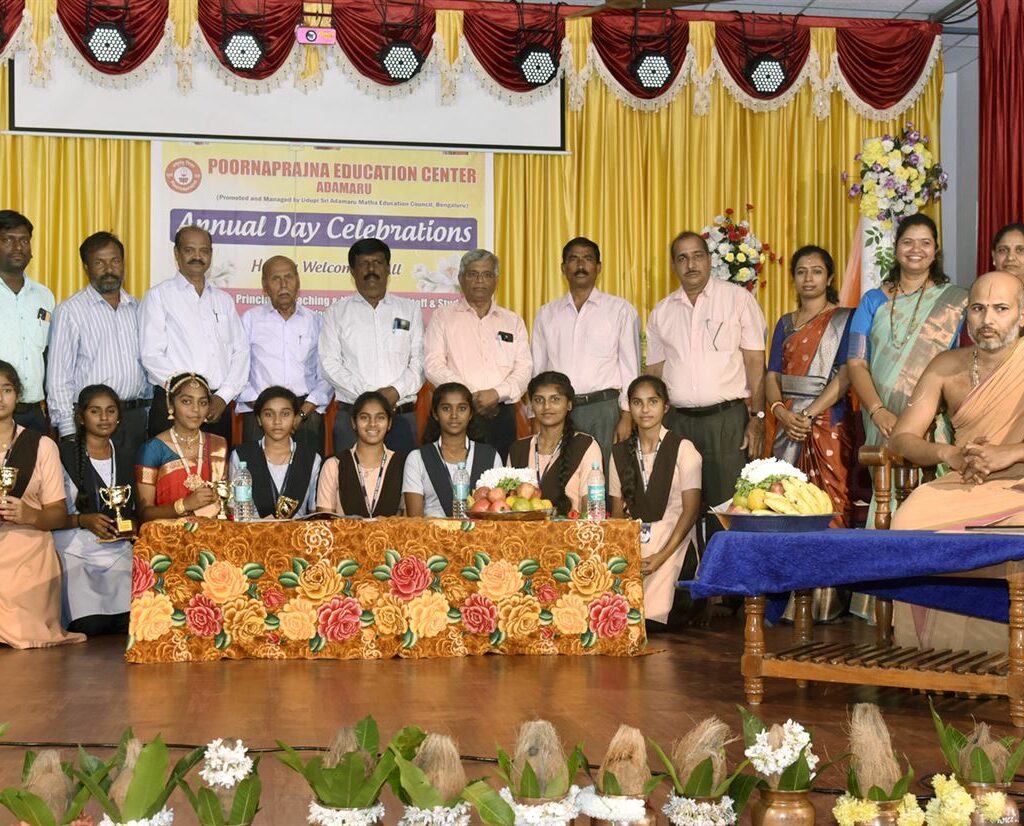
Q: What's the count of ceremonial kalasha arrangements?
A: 11